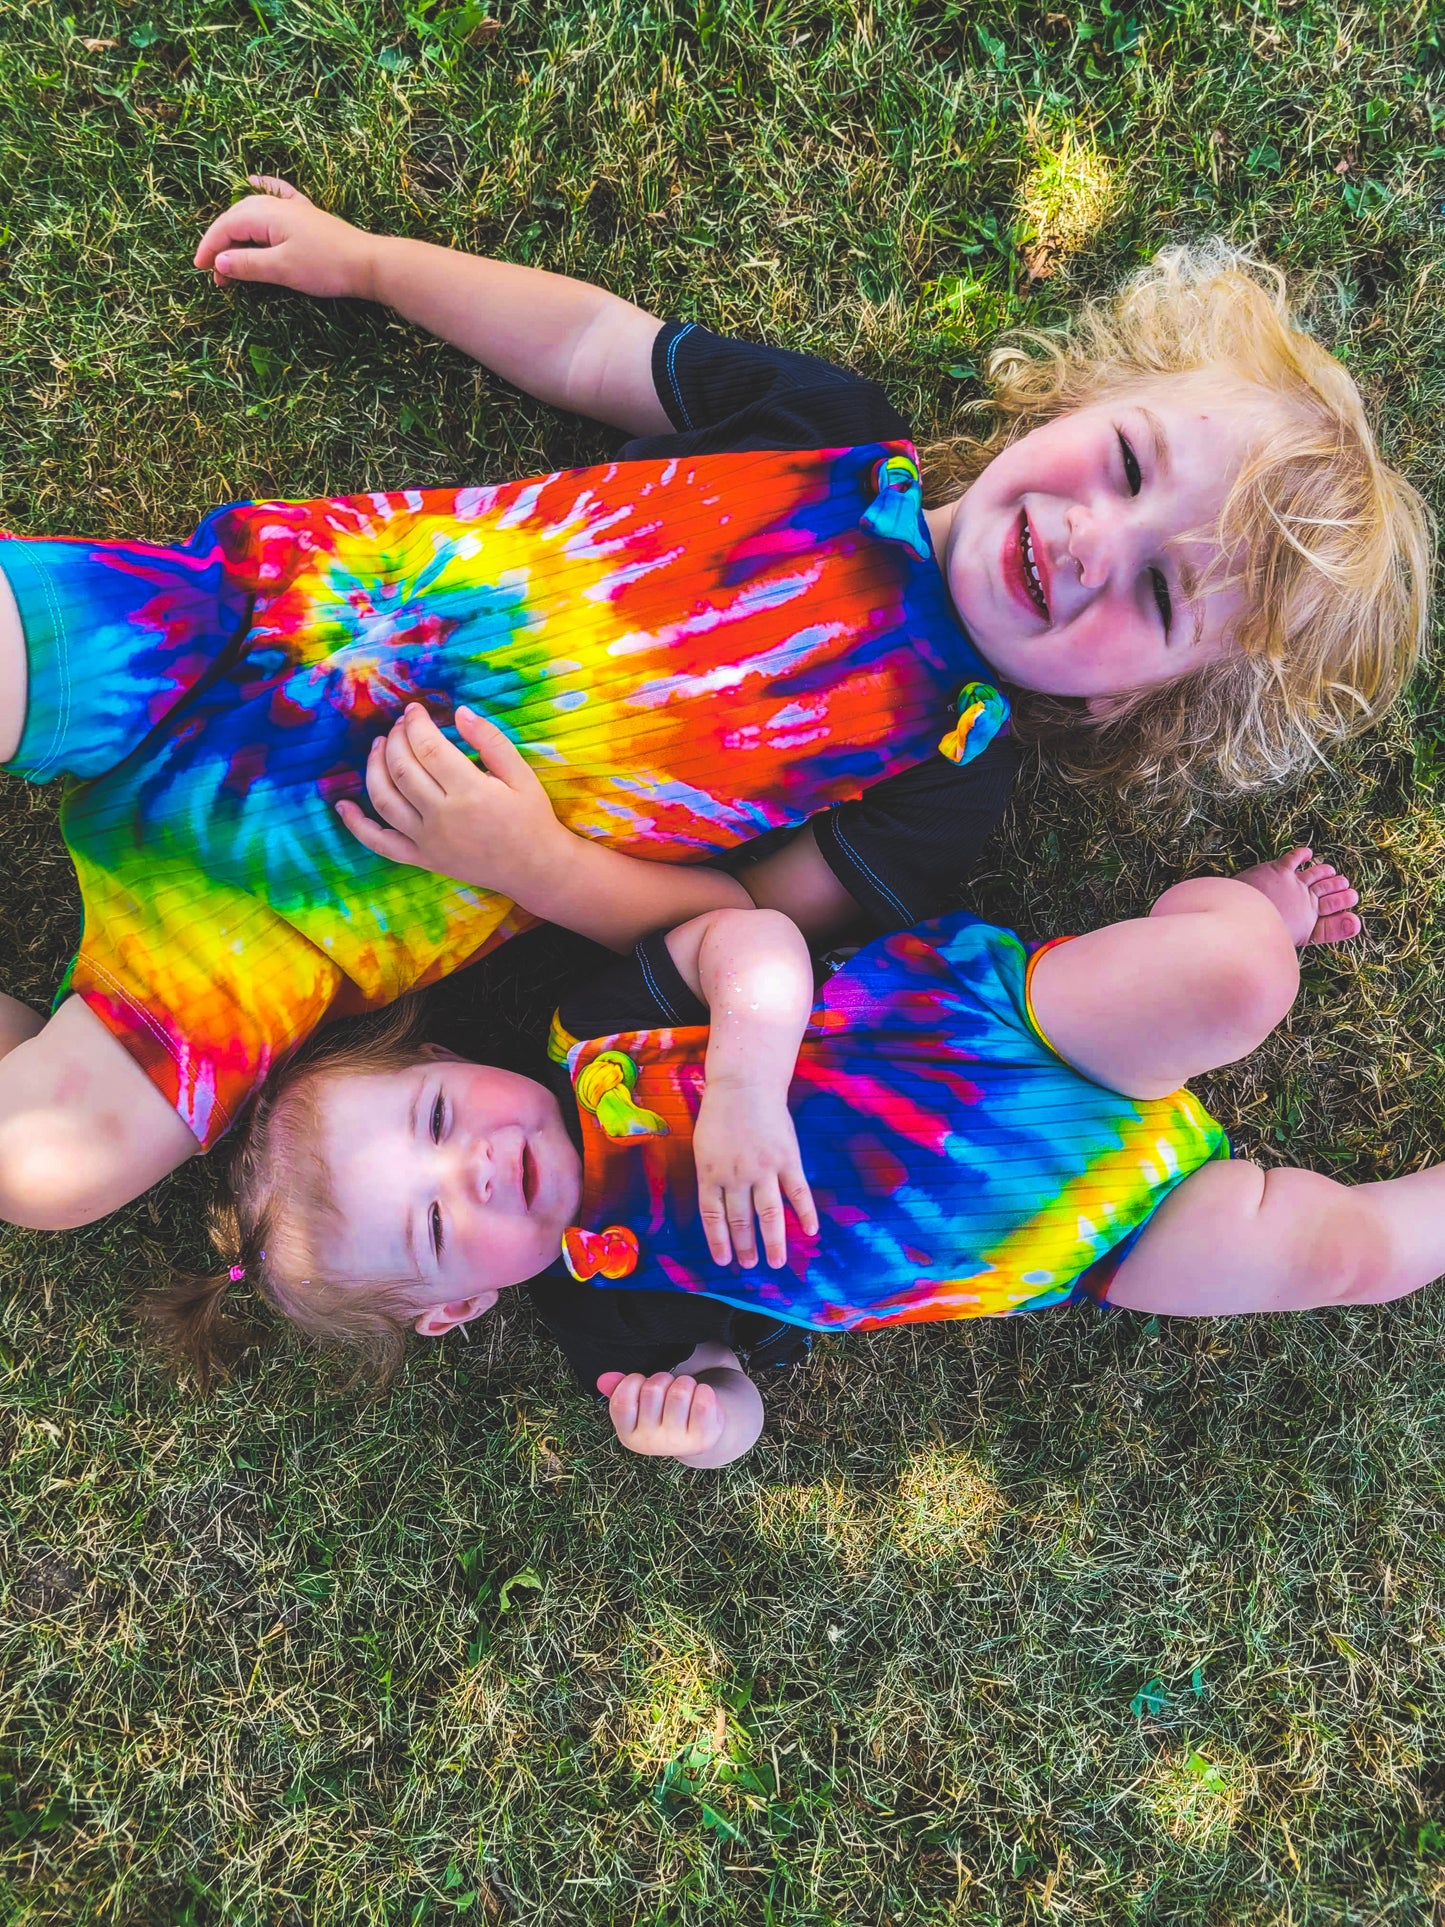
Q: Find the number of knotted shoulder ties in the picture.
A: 4